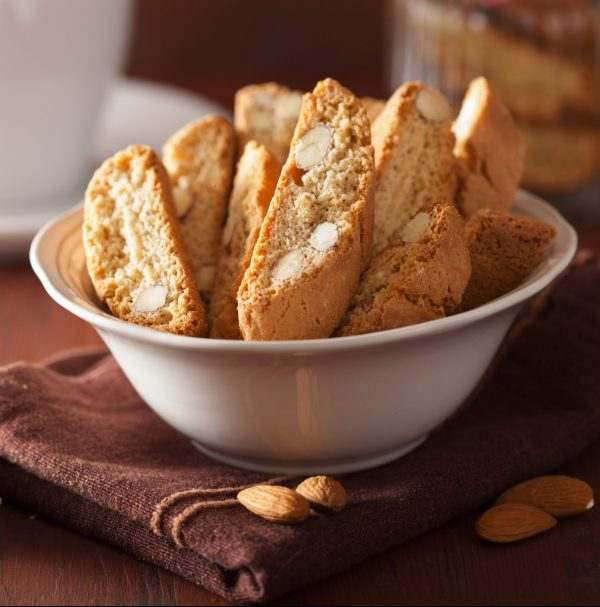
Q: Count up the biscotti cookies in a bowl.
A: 10